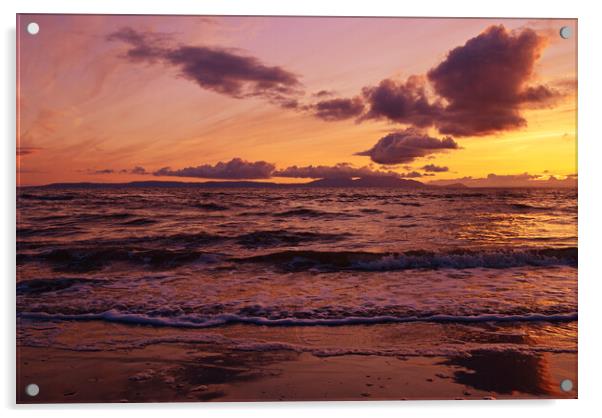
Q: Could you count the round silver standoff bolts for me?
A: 4